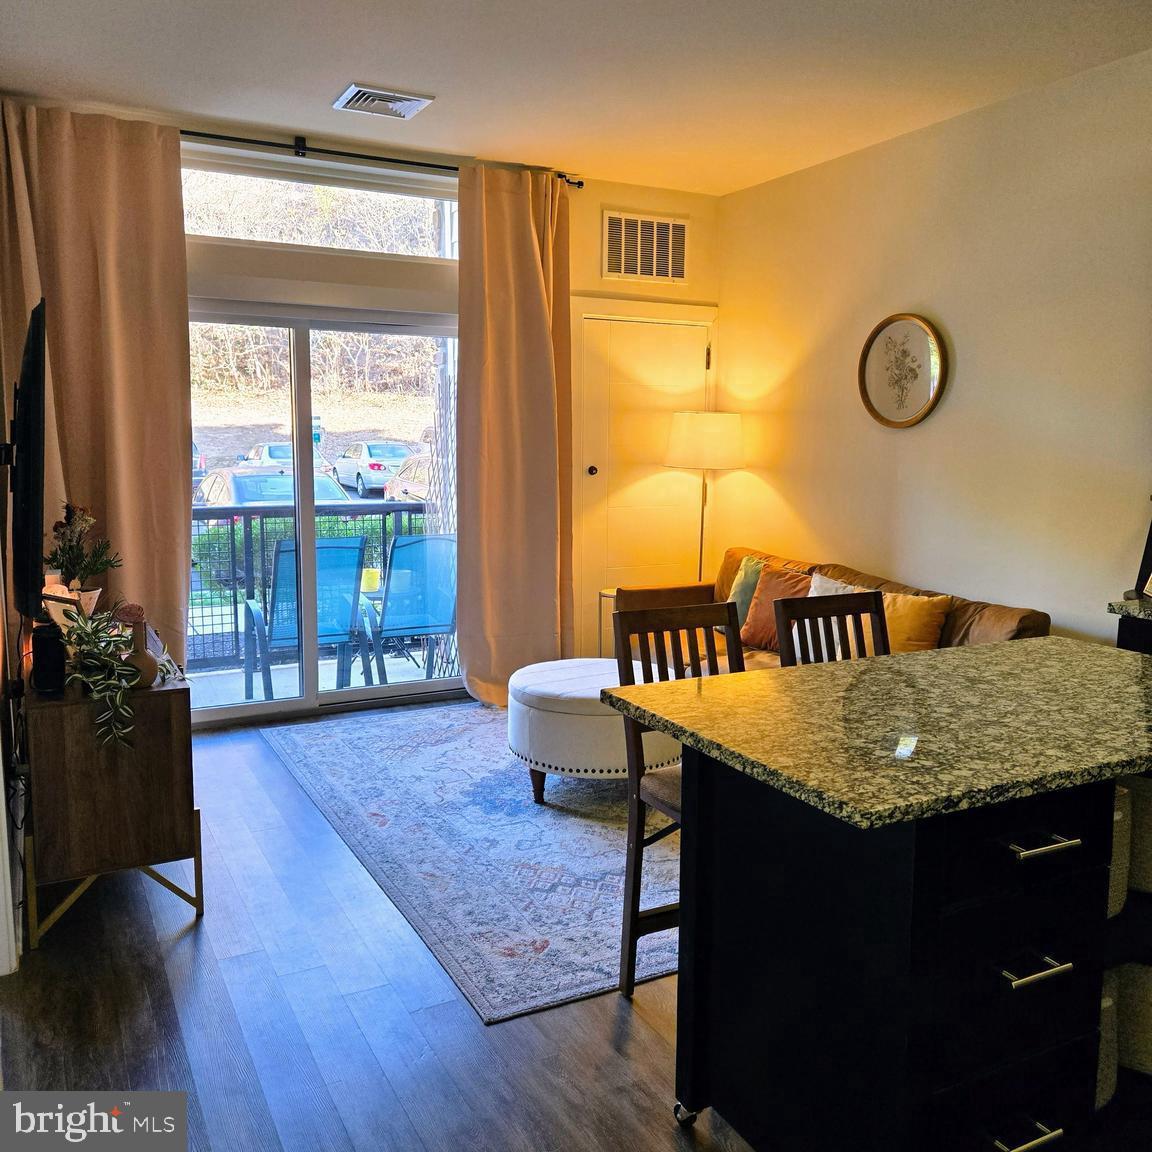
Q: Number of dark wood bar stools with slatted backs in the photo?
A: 2